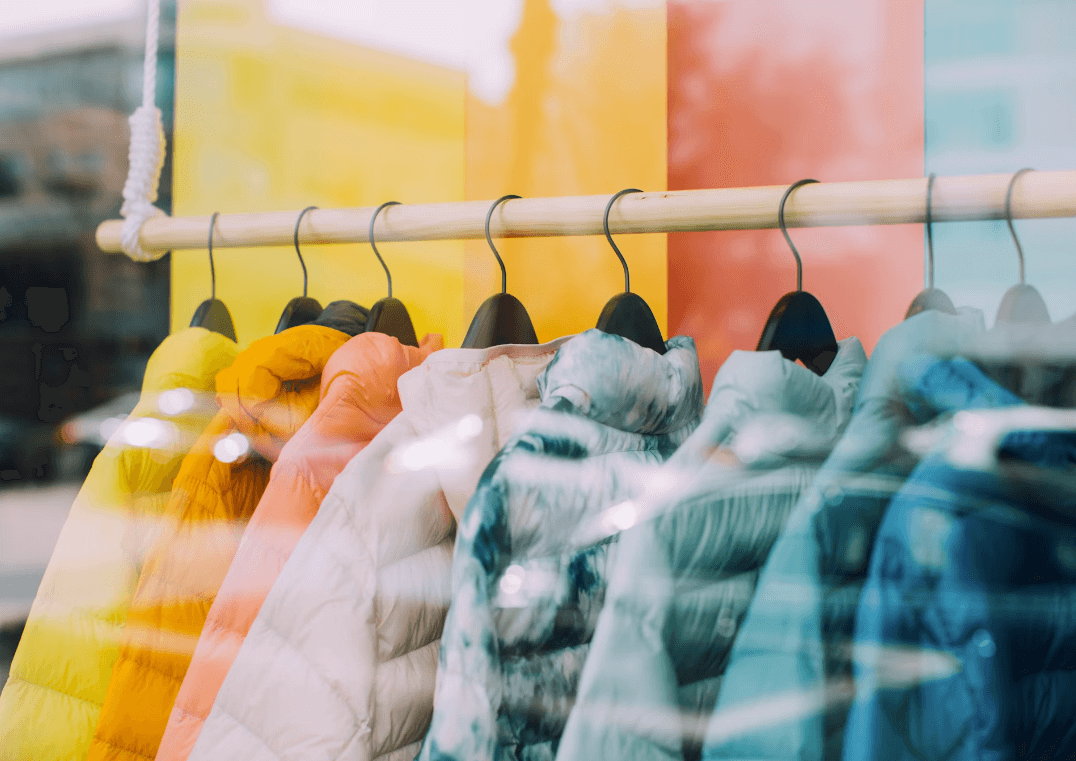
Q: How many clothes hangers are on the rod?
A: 8